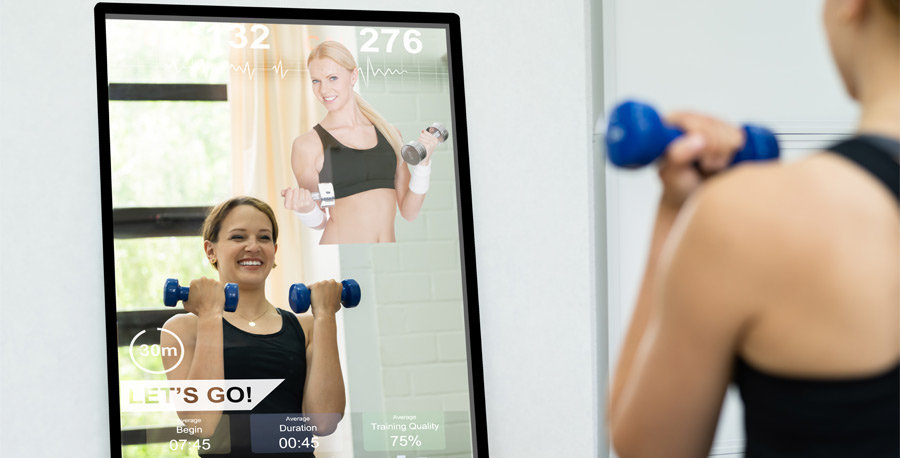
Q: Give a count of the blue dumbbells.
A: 3